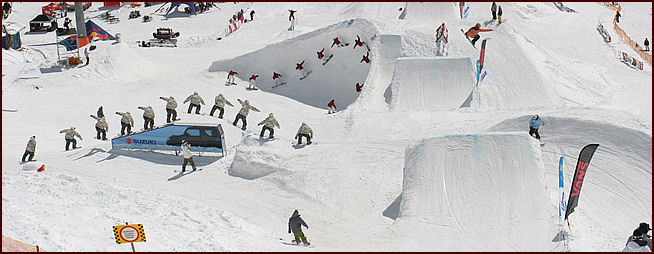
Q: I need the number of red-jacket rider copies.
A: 10